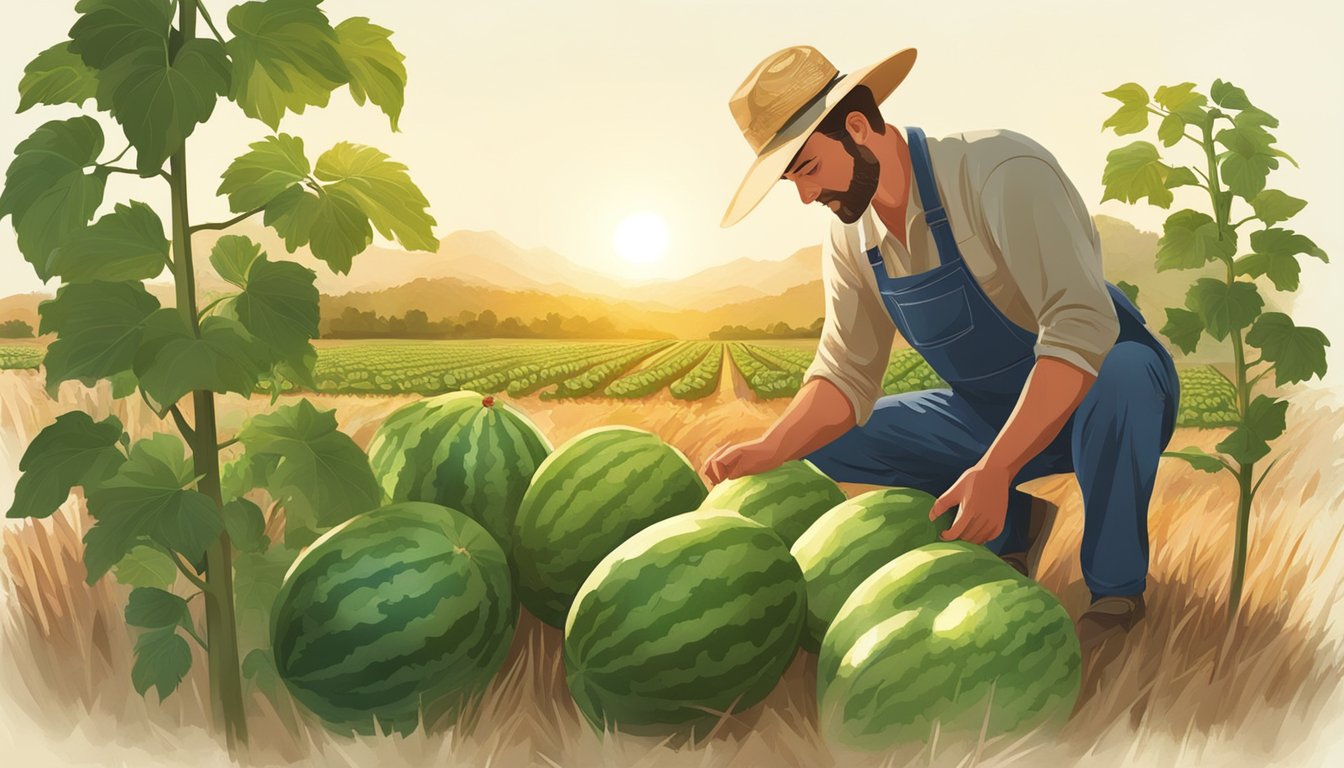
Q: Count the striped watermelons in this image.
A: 7